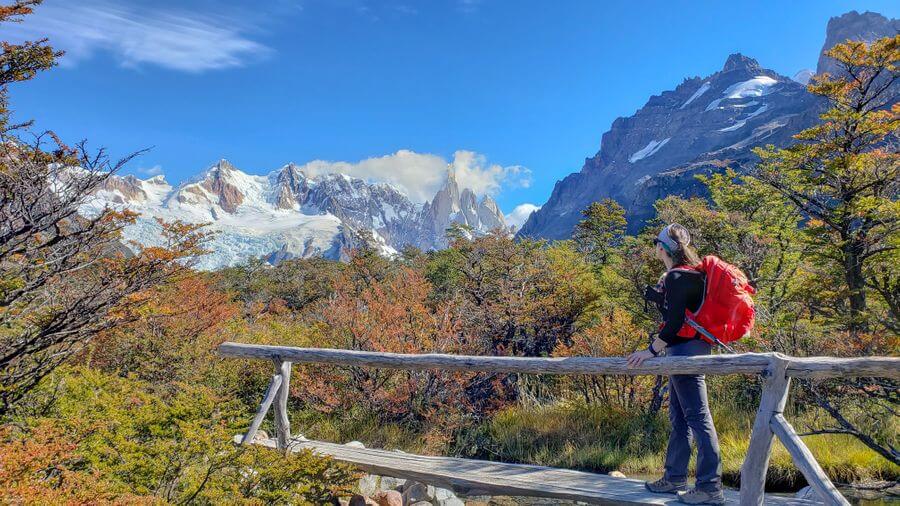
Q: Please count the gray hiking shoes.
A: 2